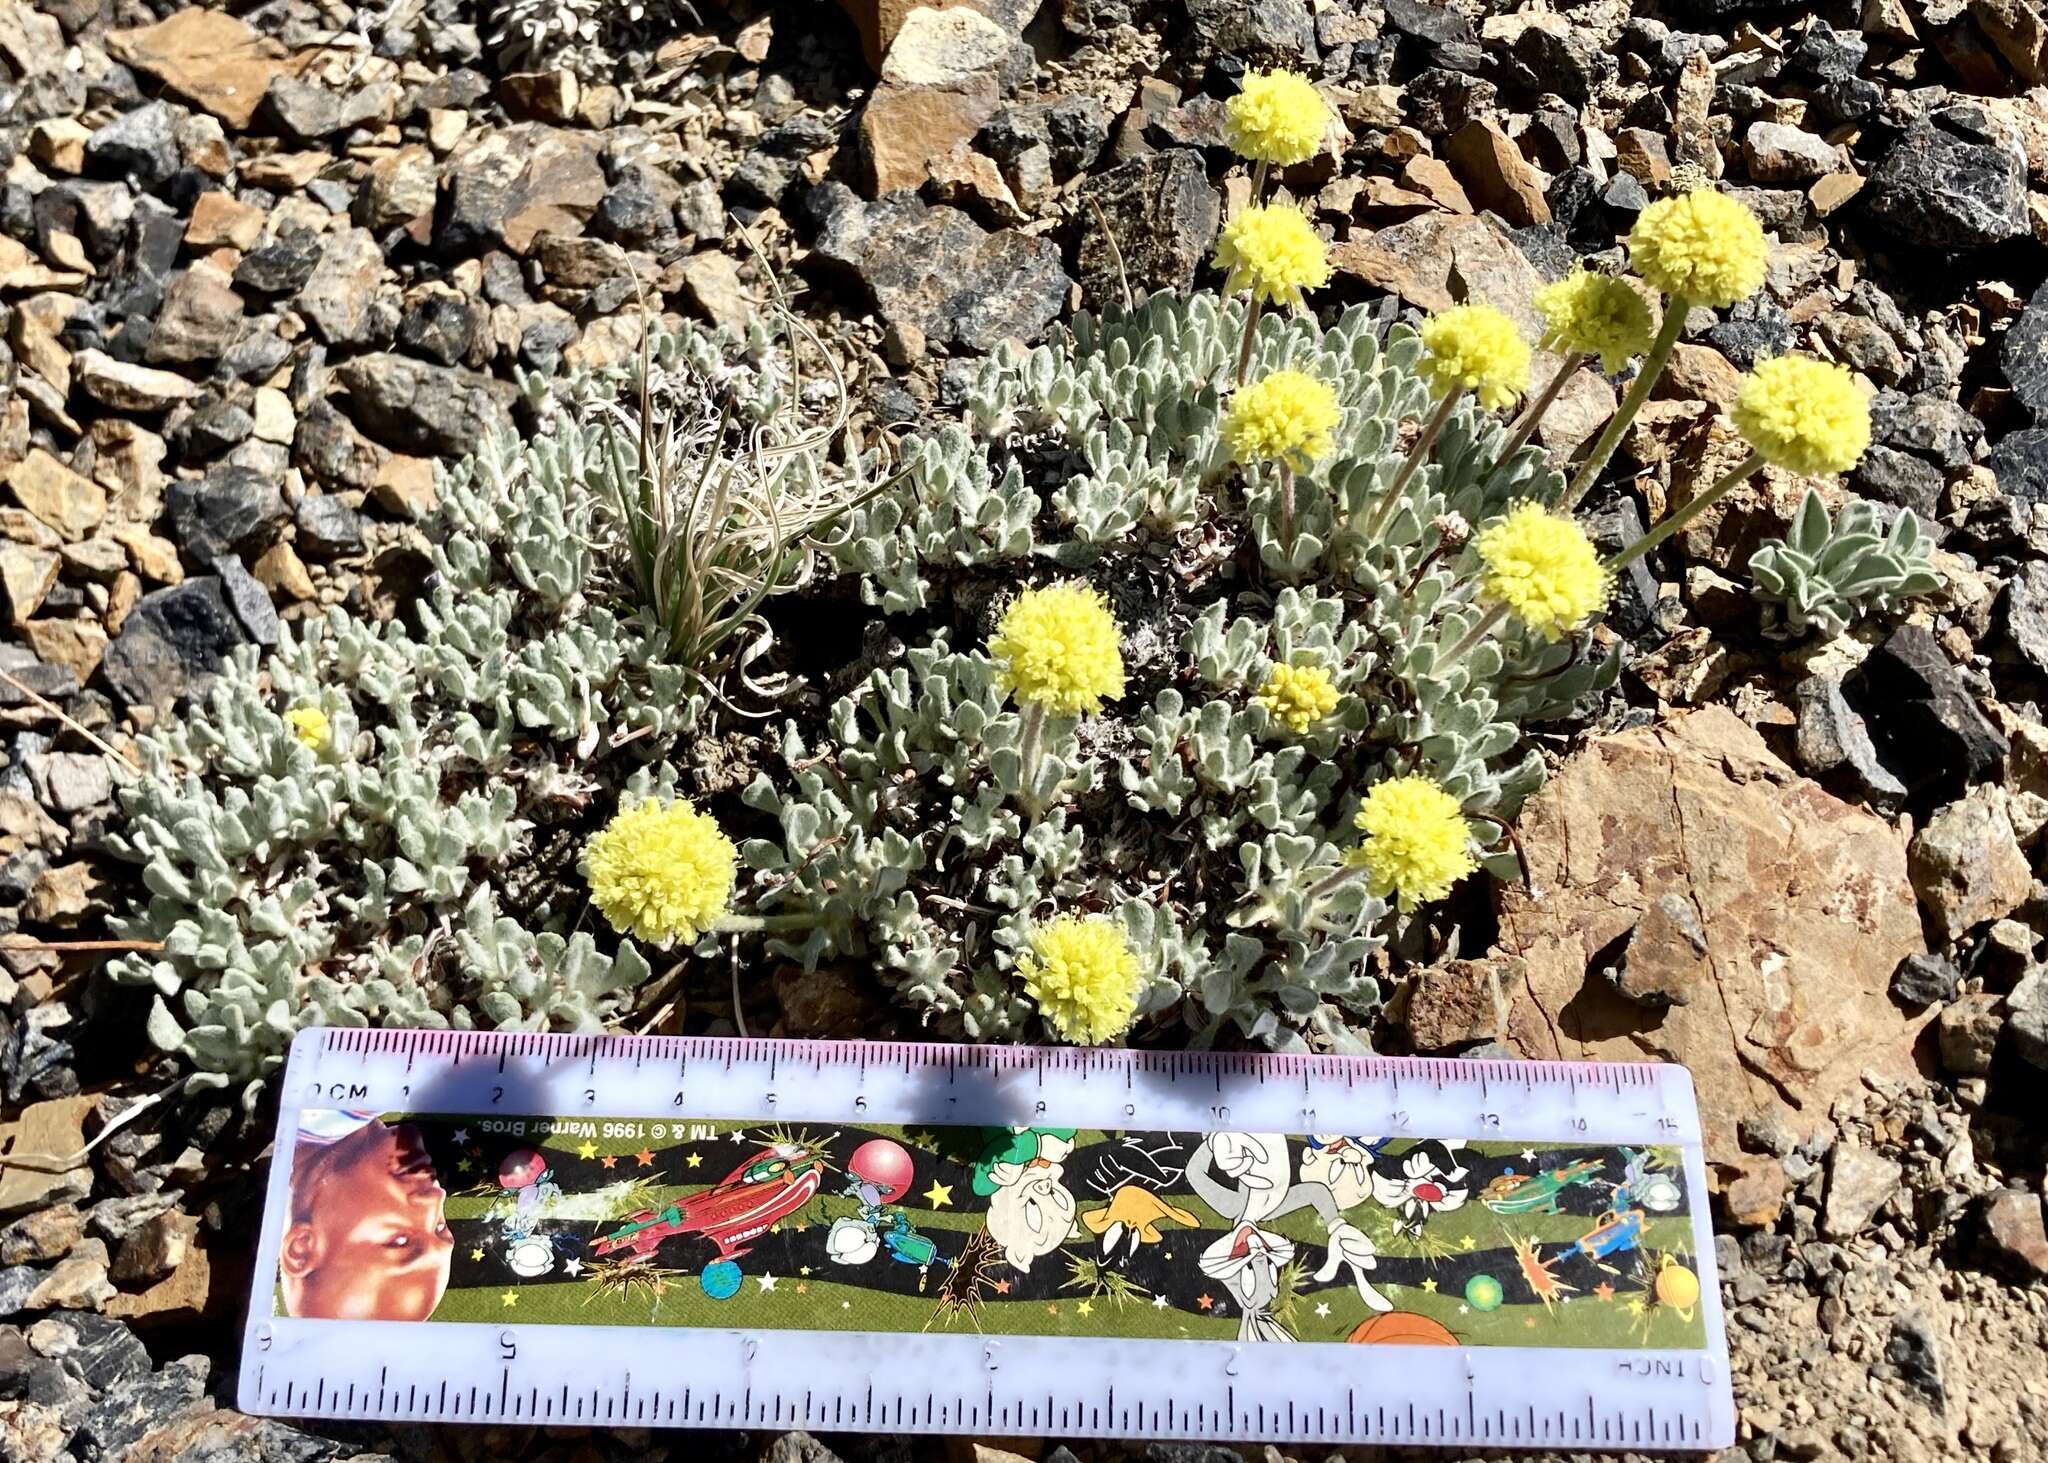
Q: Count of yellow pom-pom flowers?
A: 12